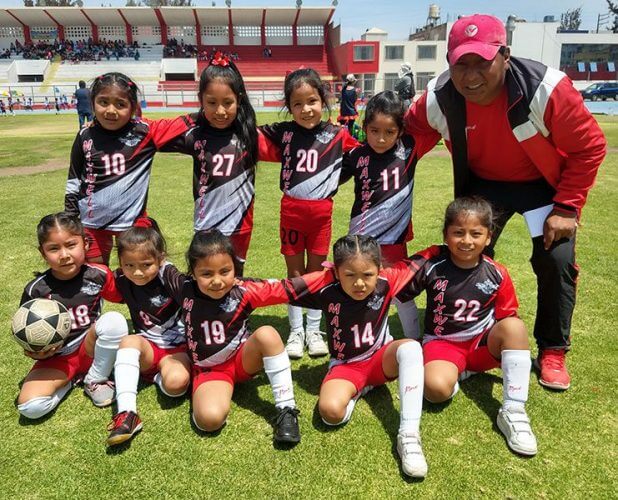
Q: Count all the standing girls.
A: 4